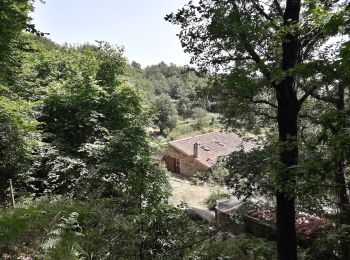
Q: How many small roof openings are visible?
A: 2